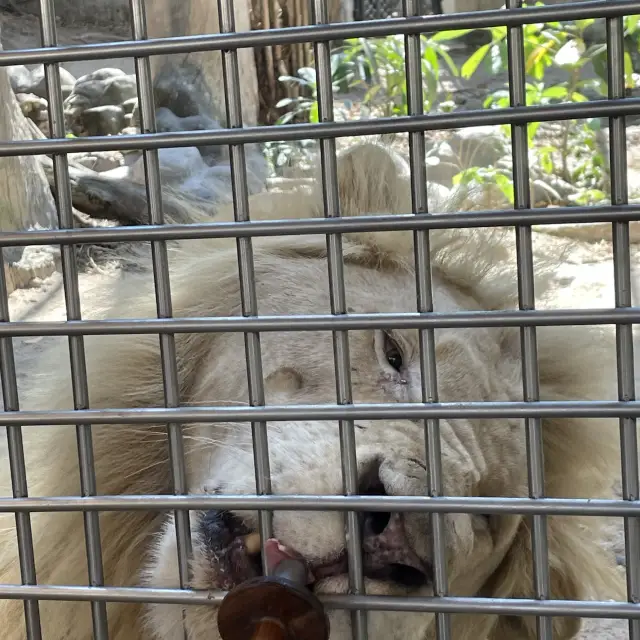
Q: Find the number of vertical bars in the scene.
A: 8